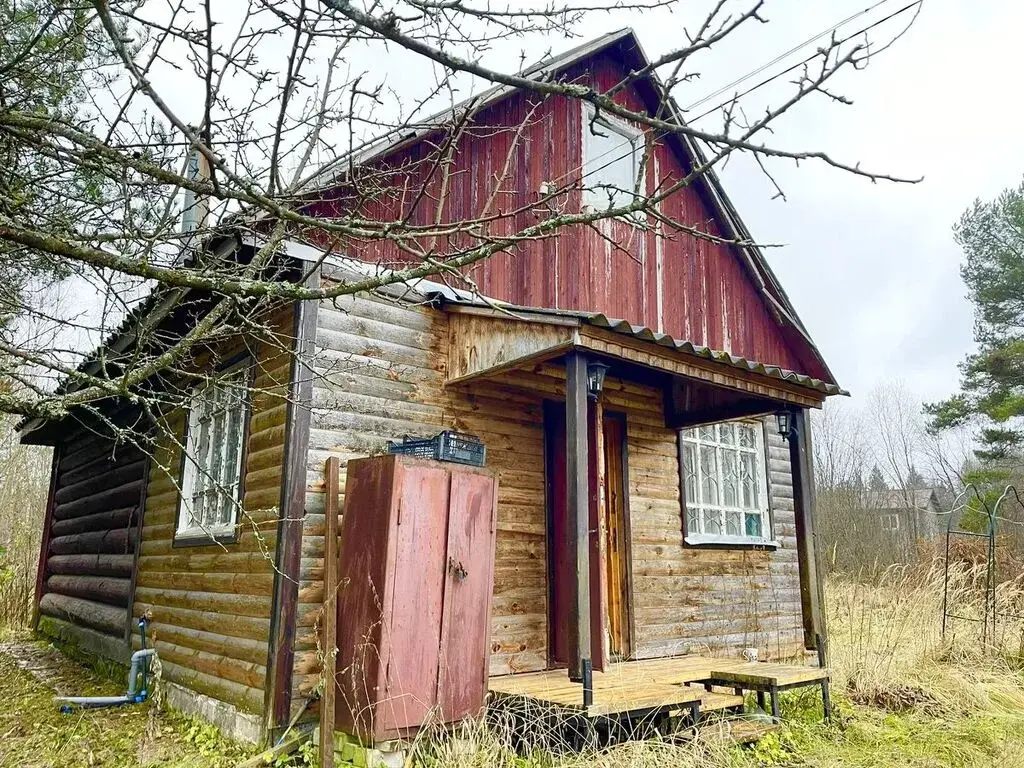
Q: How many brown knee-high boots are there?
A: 0